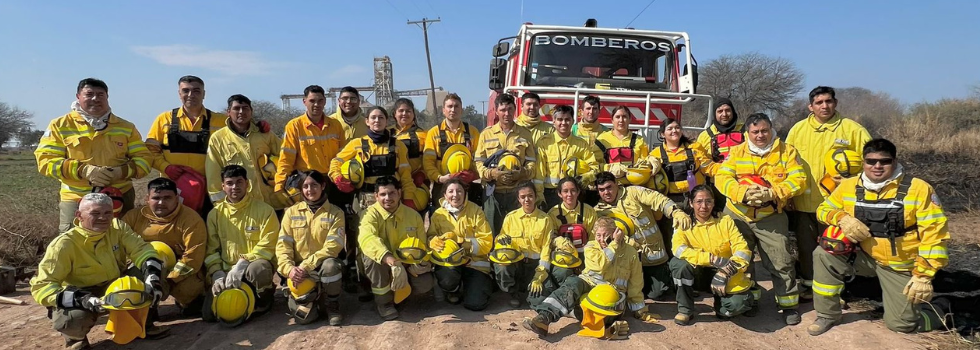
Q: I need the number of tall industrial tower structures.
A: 1